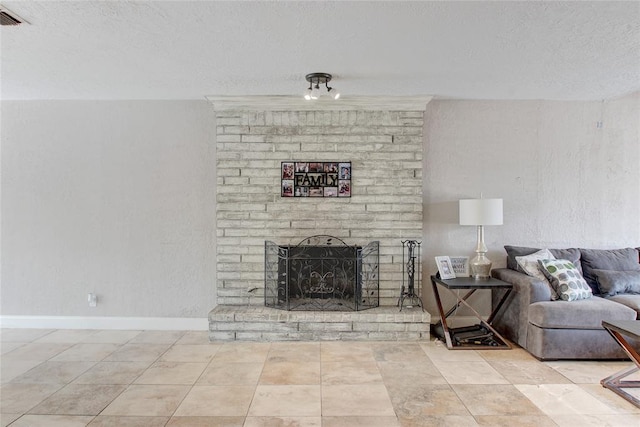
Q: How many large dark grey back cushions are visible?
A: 2